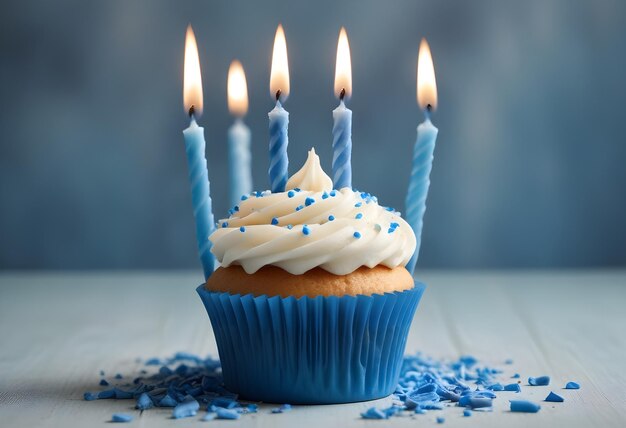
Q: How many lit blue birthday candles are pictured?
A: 5